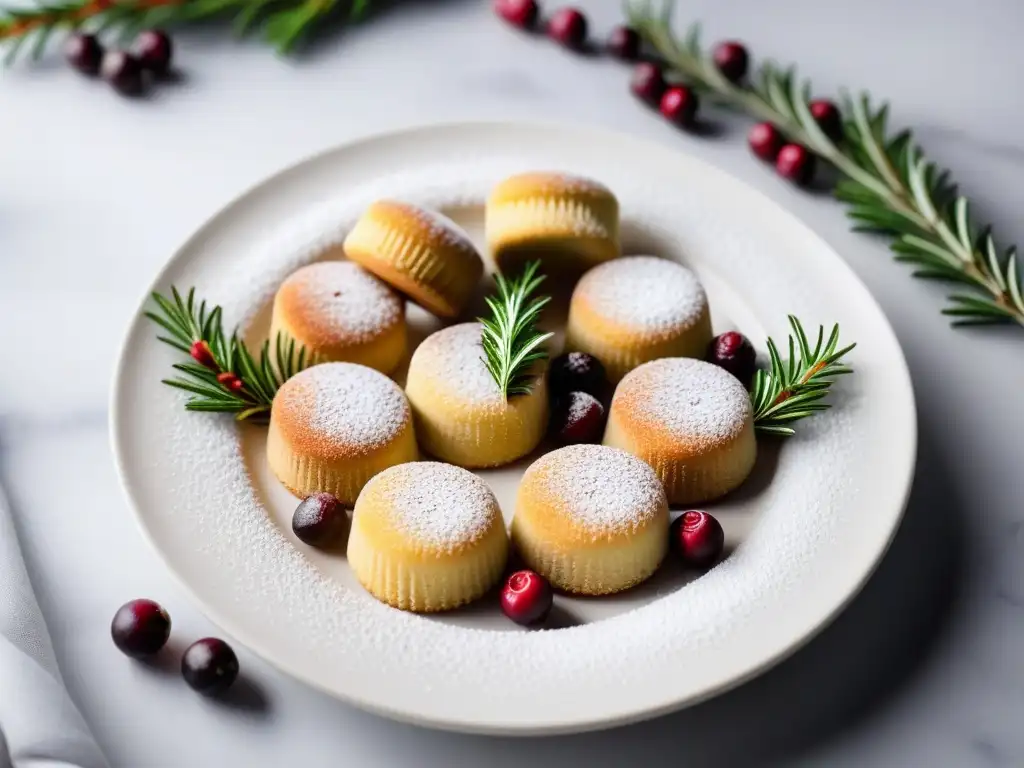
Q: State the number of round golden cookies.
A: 9